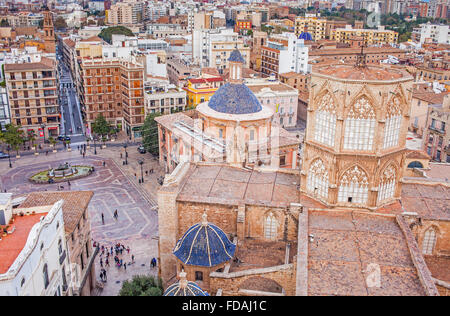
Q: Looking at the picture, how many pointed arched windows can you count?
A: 8